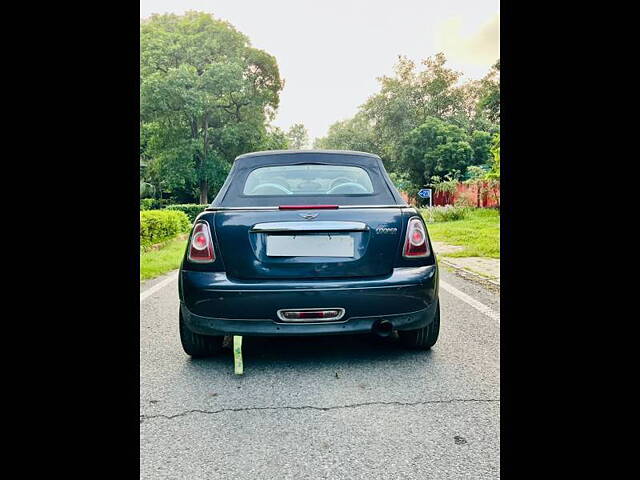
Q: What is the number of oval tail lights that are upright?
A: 2